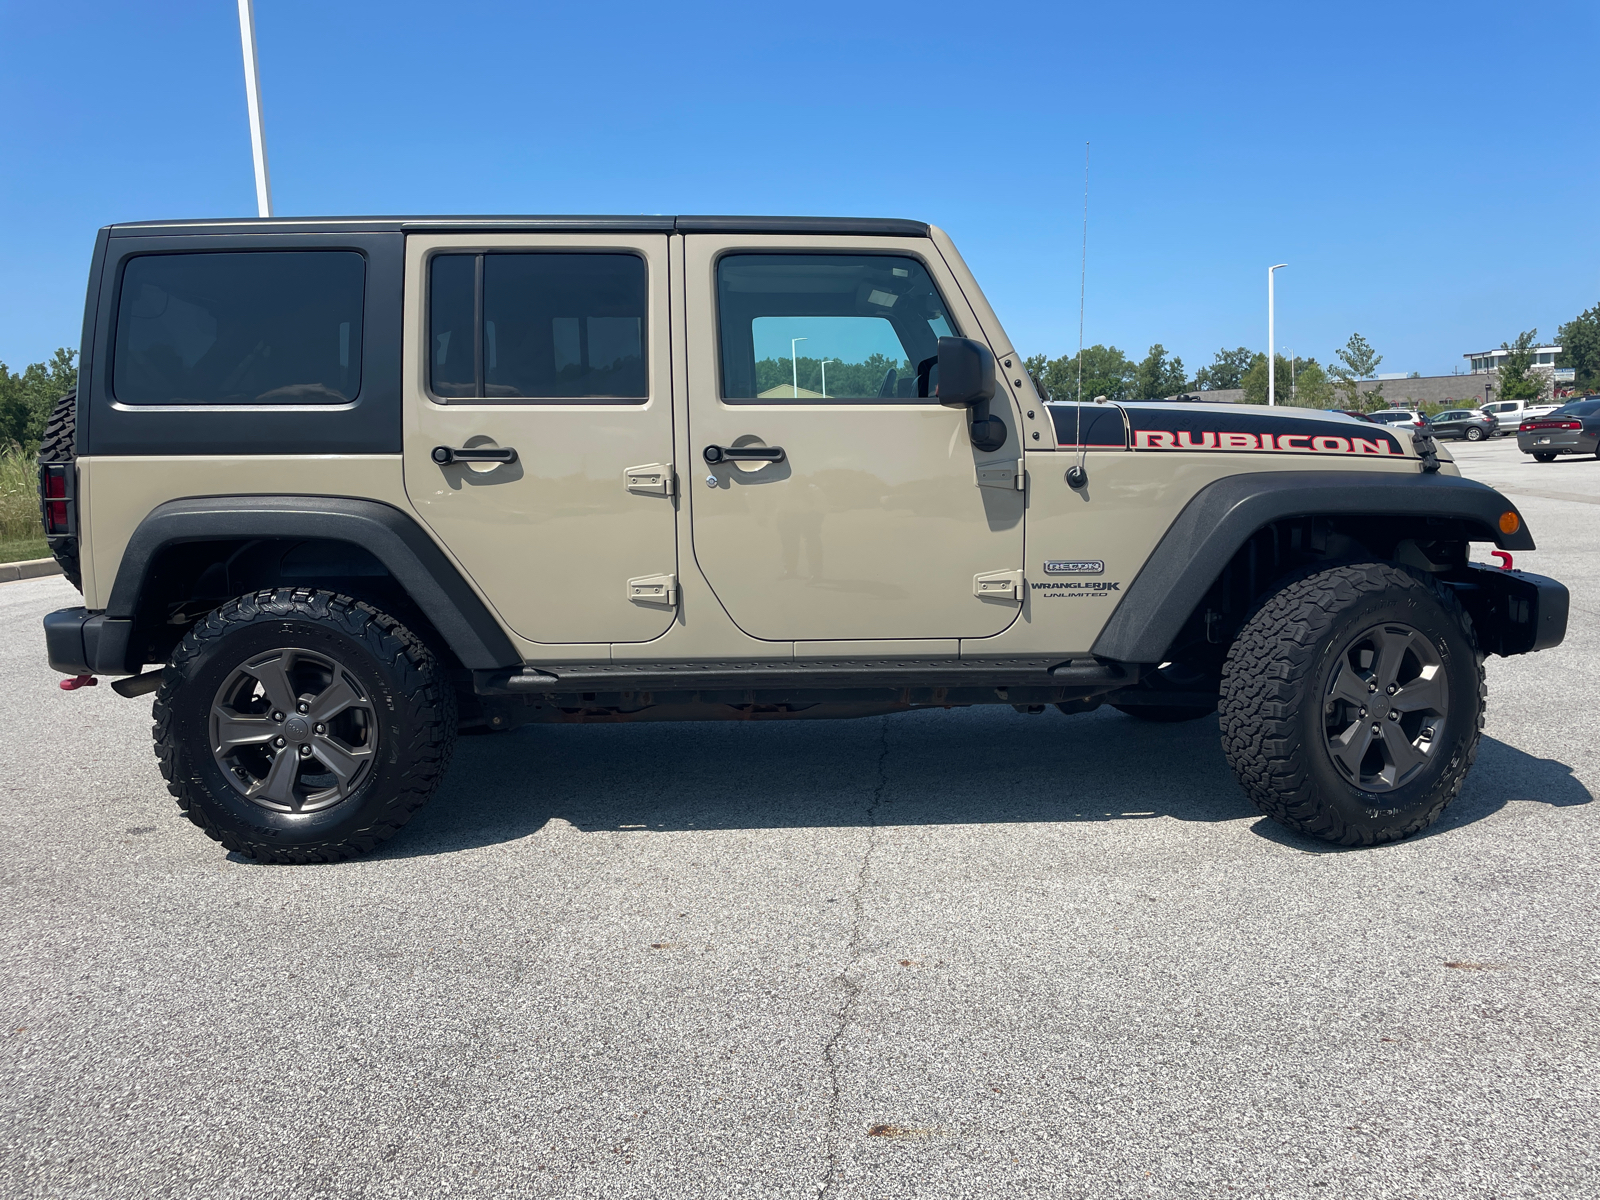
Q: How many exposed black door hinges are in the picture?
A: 0